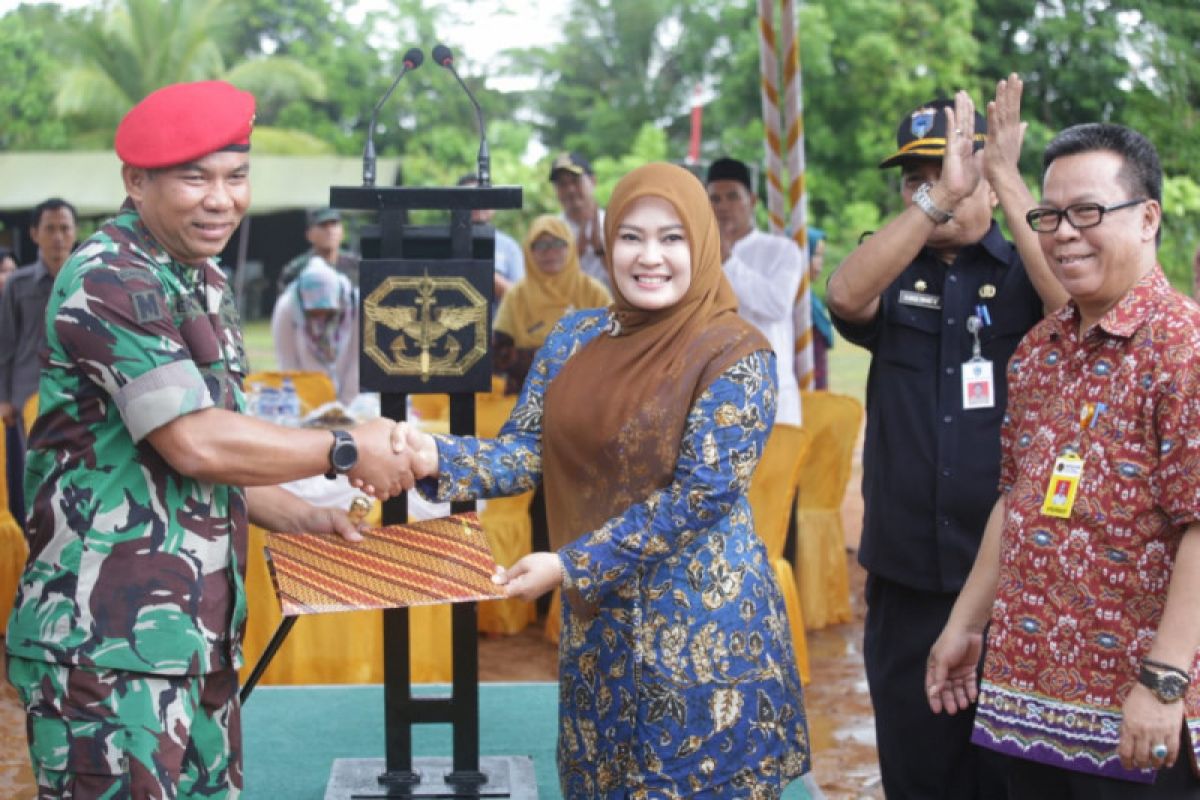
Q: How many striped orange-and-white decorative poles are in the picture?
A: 2